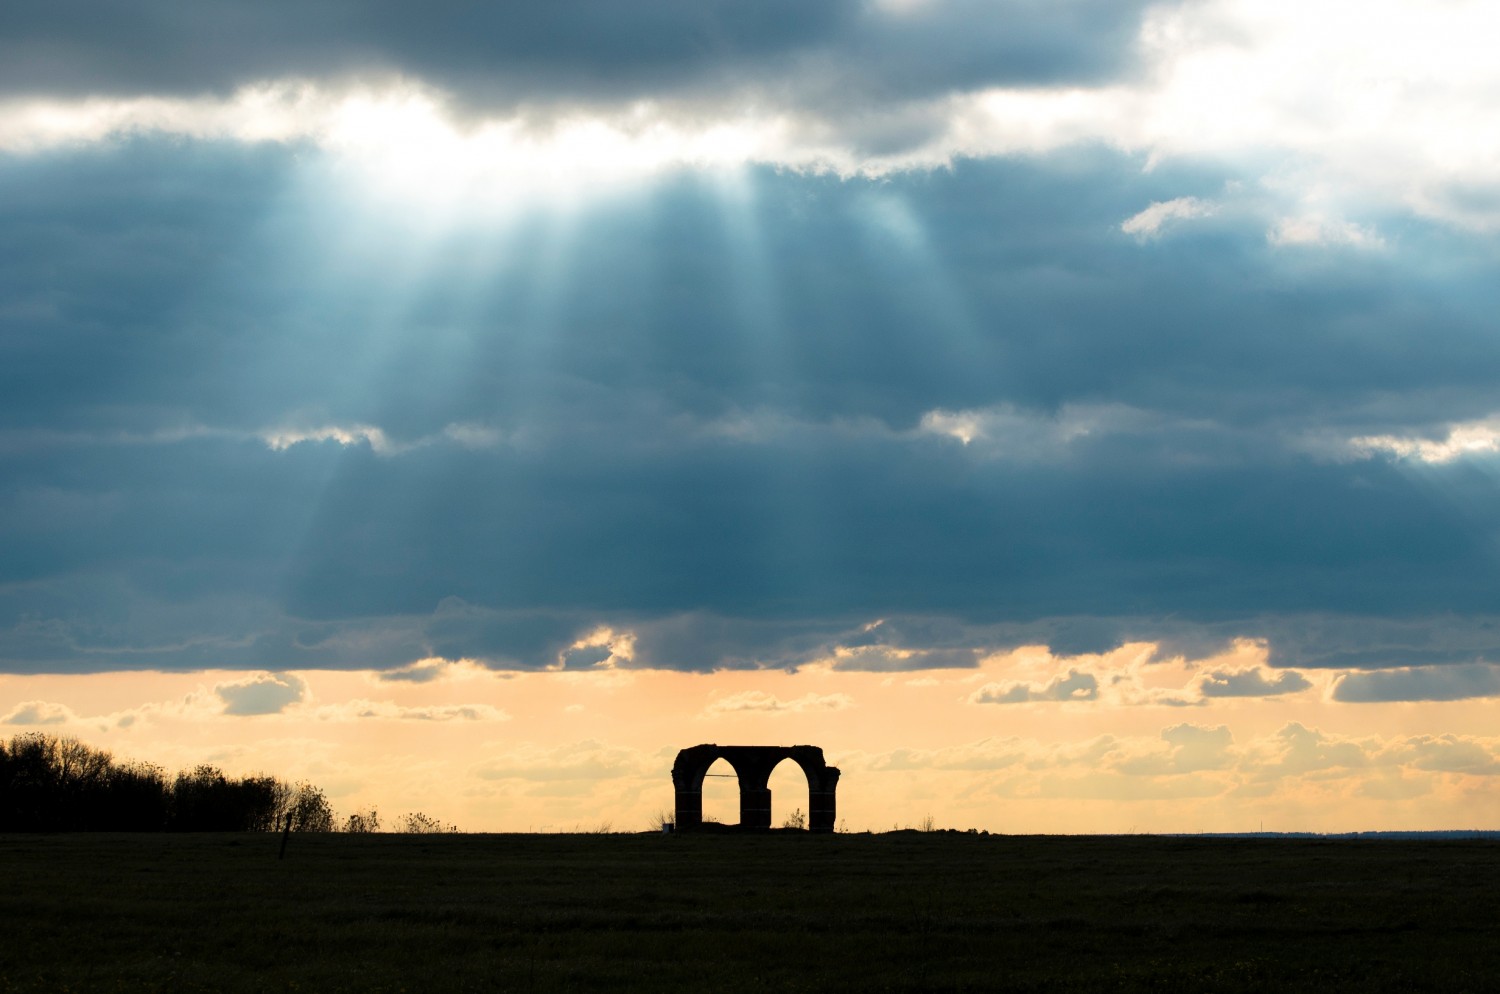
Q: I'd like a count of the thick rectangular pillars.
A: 3